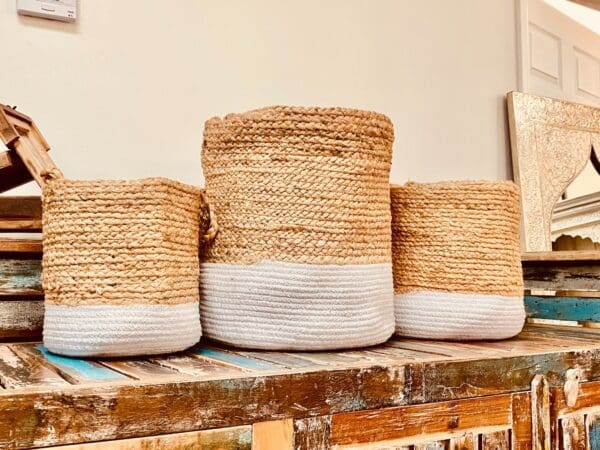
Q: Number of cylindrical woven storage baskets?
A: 3